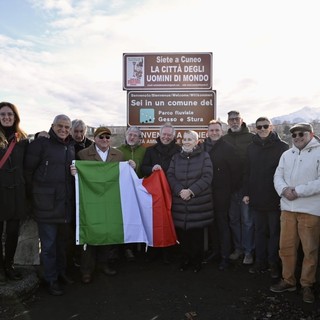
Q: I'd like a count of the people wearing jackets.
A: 11